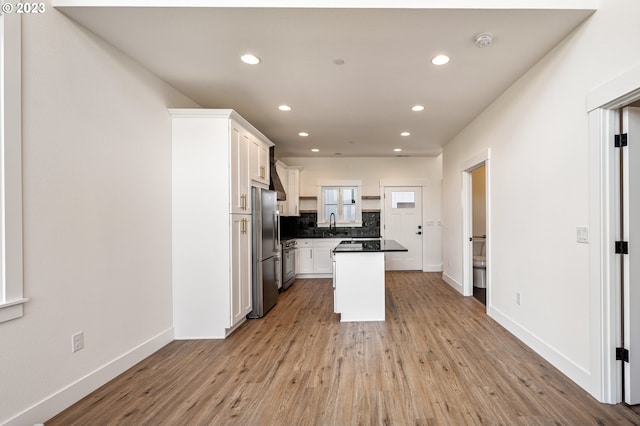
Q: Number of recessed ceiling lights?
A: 8